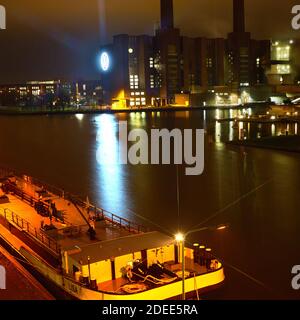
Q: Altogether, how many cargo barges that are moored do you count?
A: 1